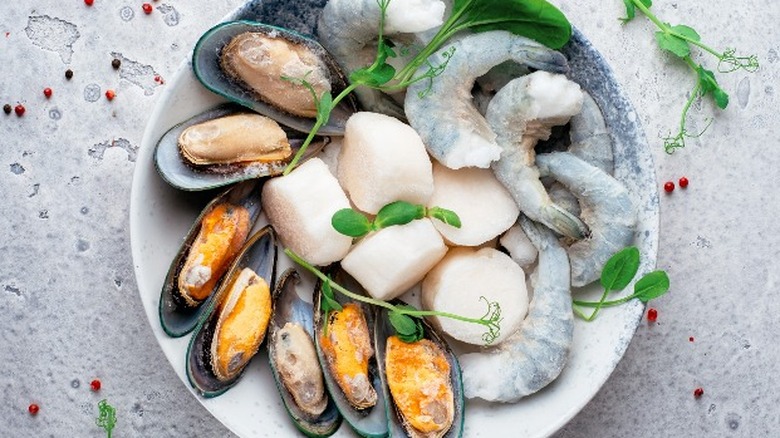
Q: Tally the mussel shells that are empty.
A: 0